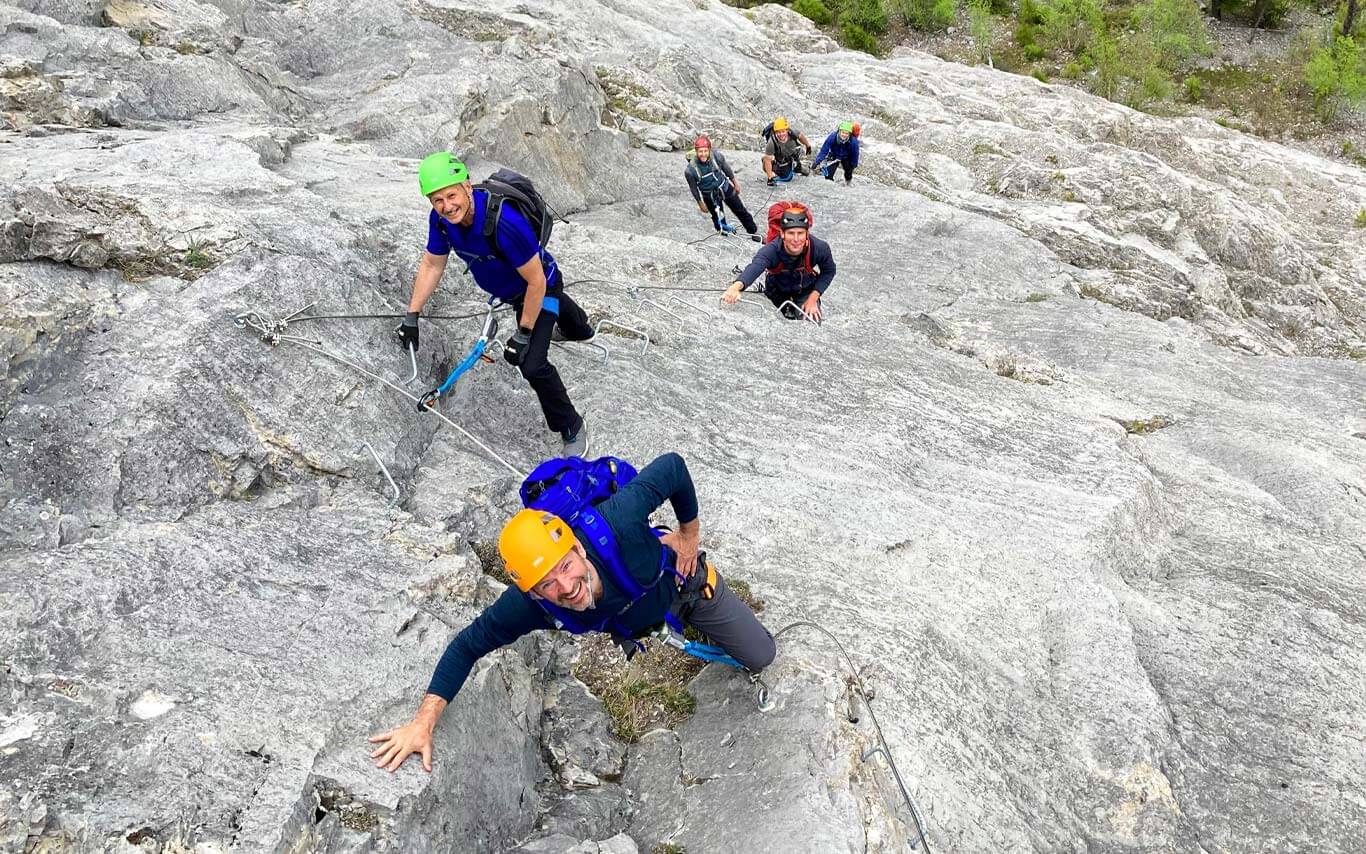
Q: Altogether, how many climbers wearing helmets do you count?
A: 6